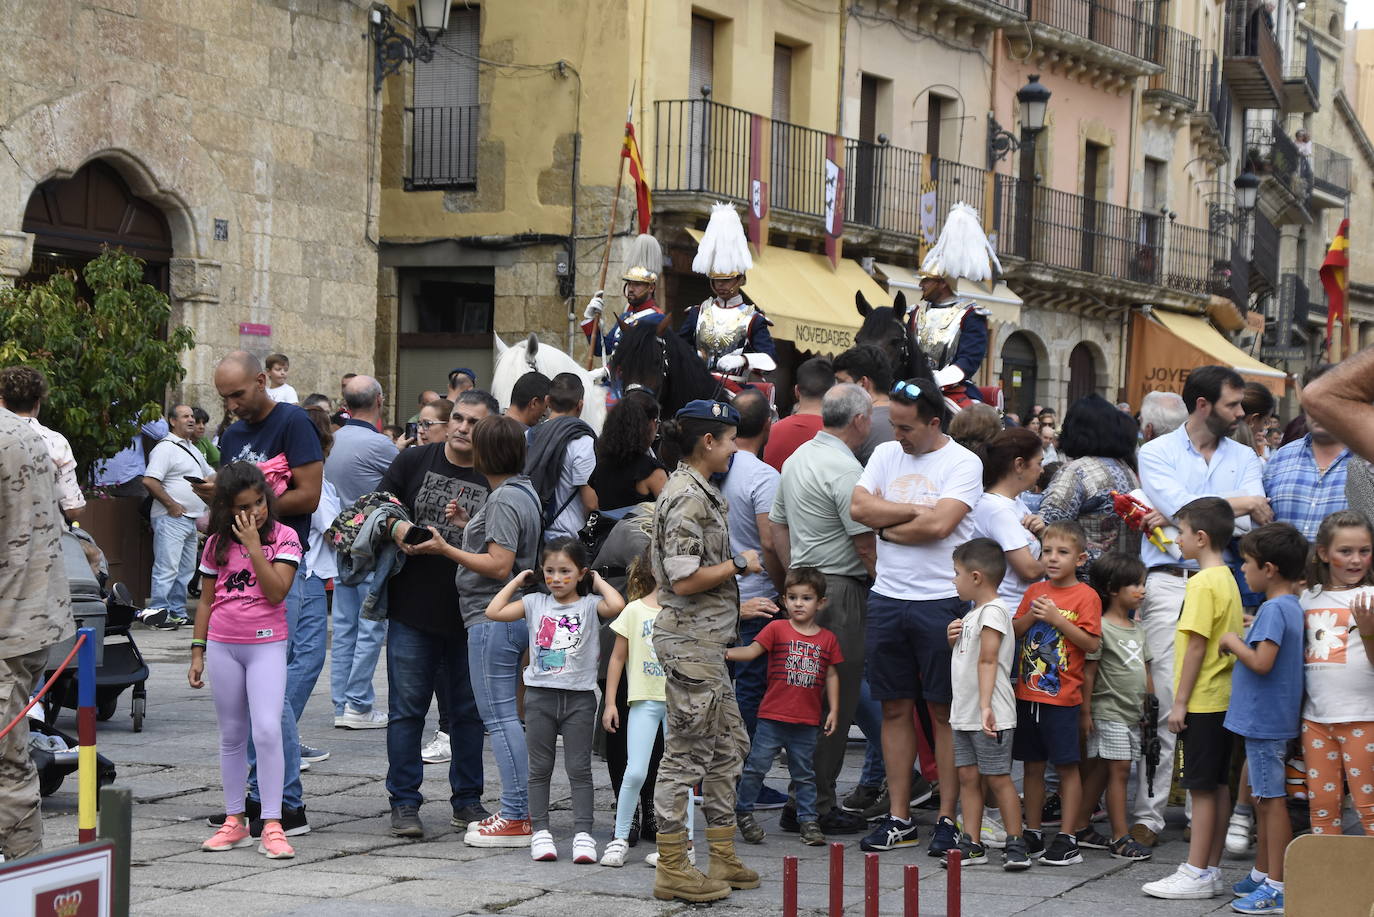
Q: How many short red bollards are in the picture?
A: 5